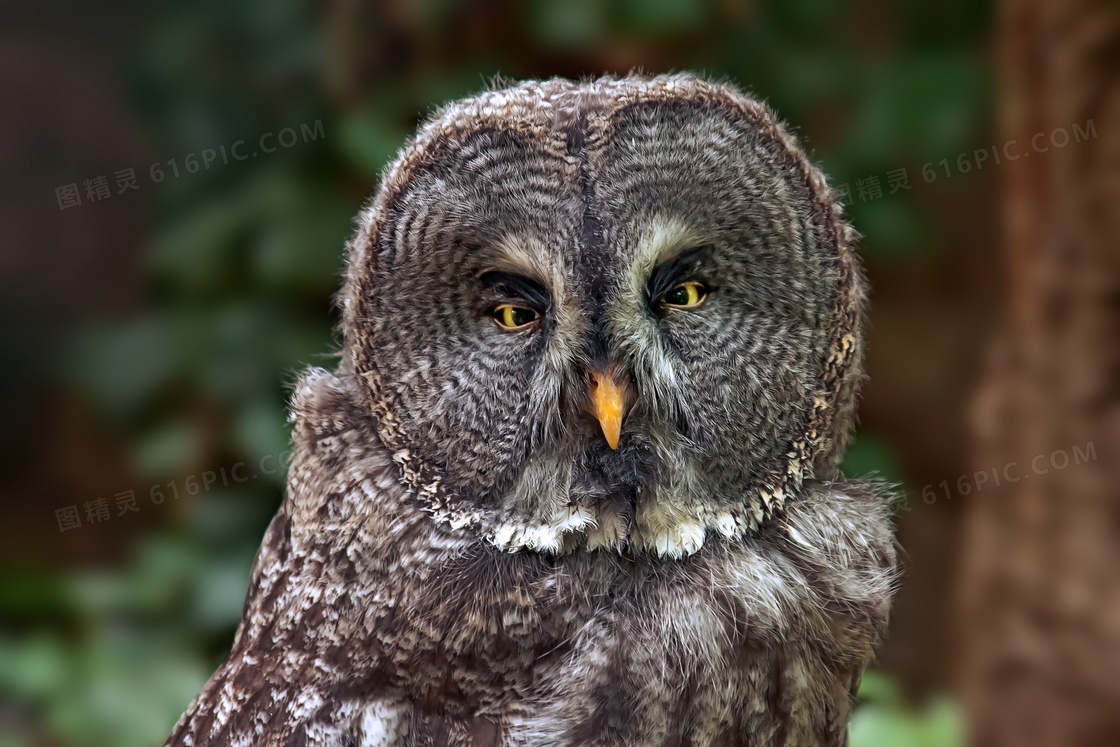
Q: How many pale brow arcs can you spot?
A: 2